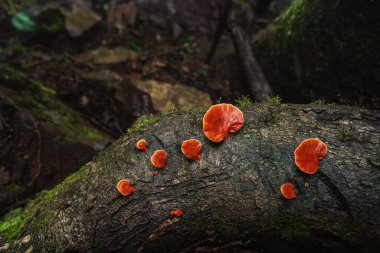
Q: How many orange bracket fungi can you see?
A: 8